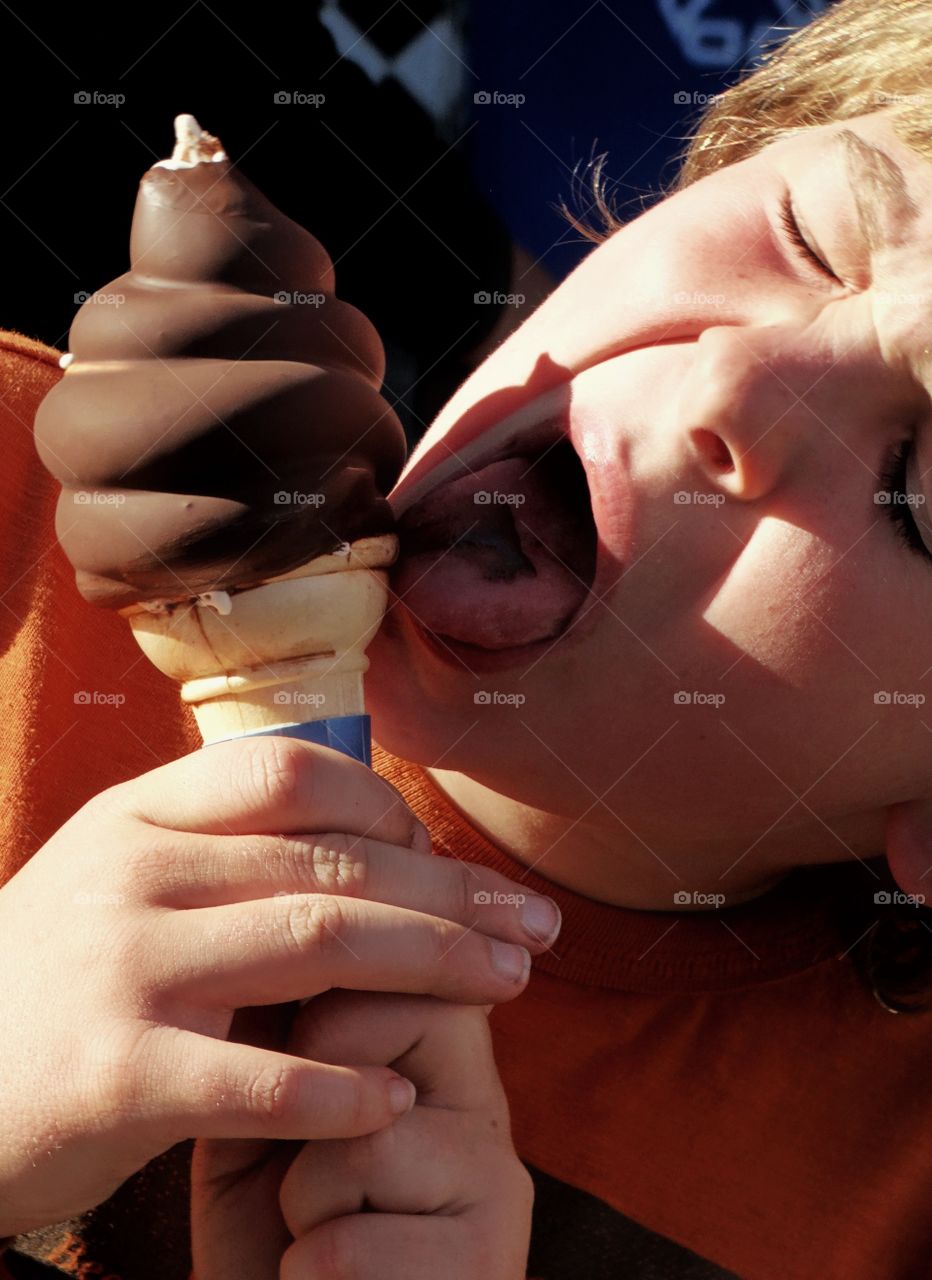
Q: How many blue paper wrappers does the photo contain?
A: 1